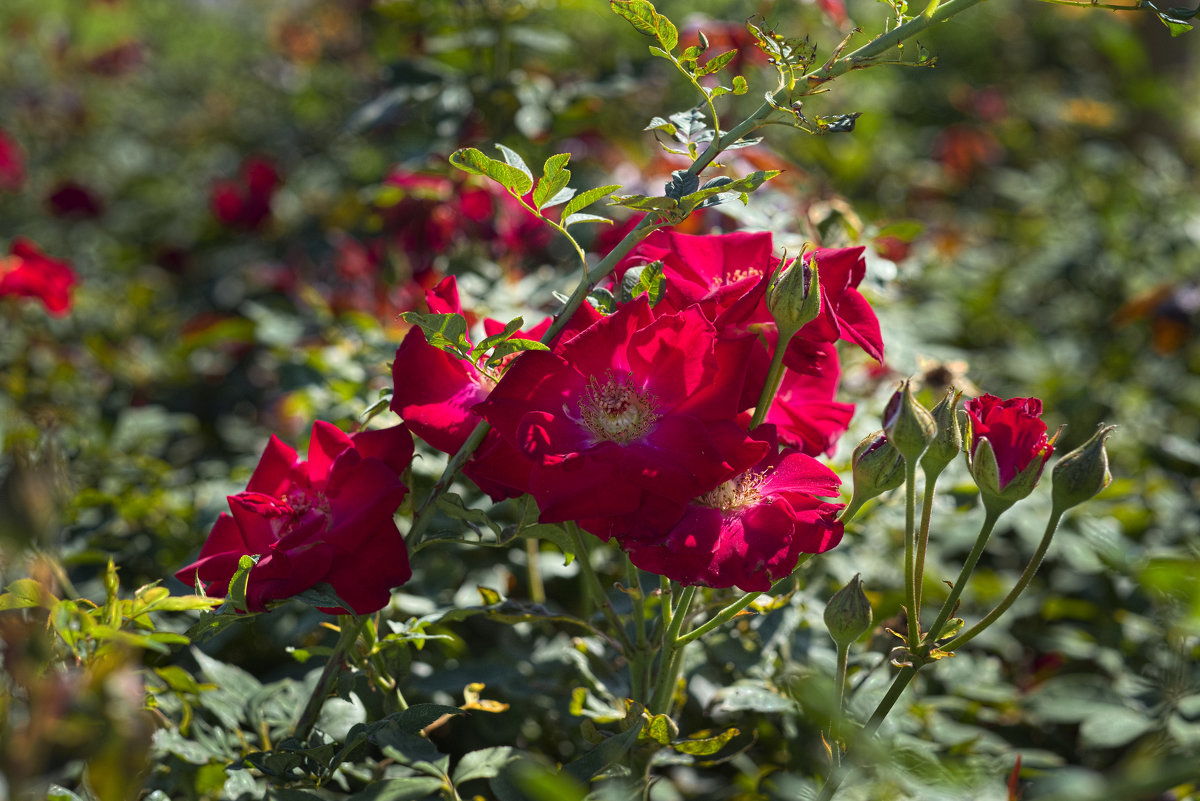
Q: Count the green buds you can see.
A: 6